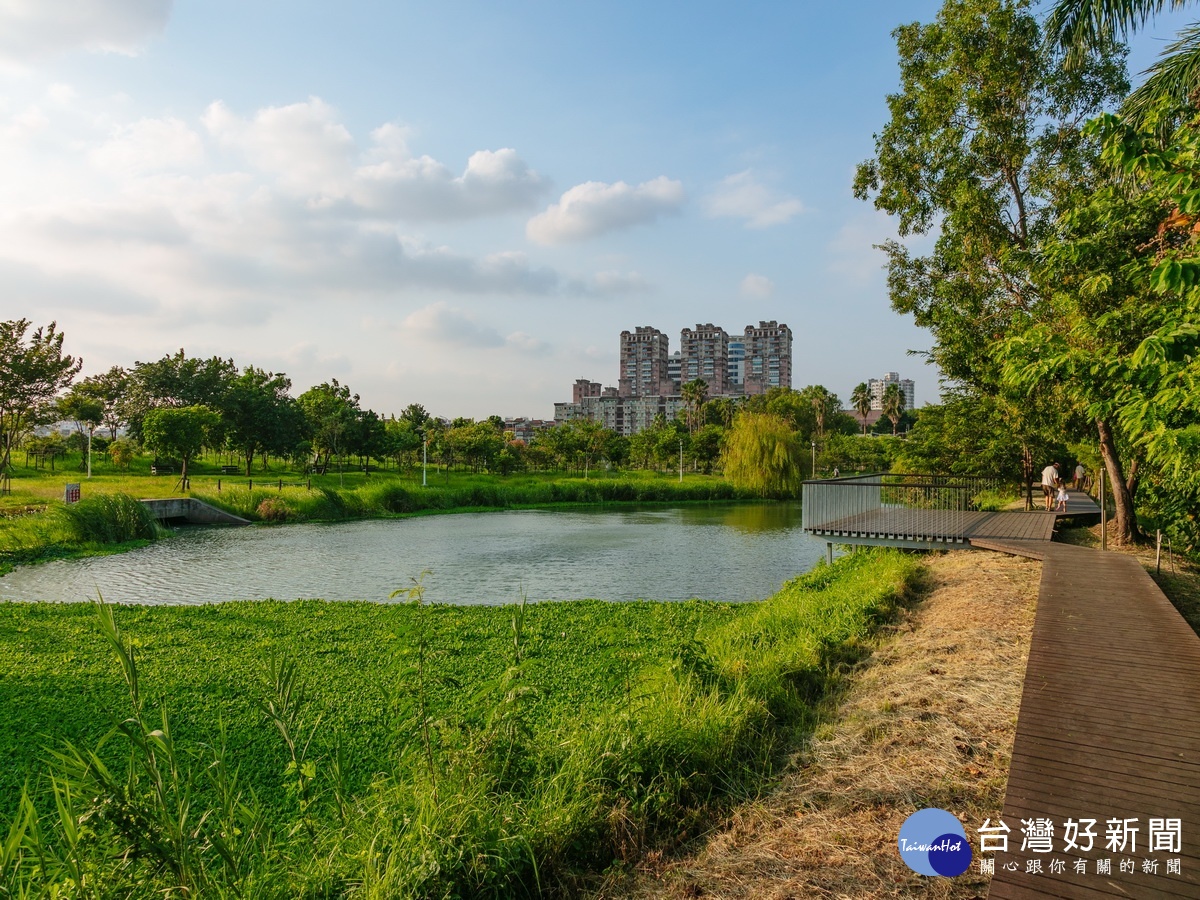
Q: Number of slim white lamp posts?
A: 4